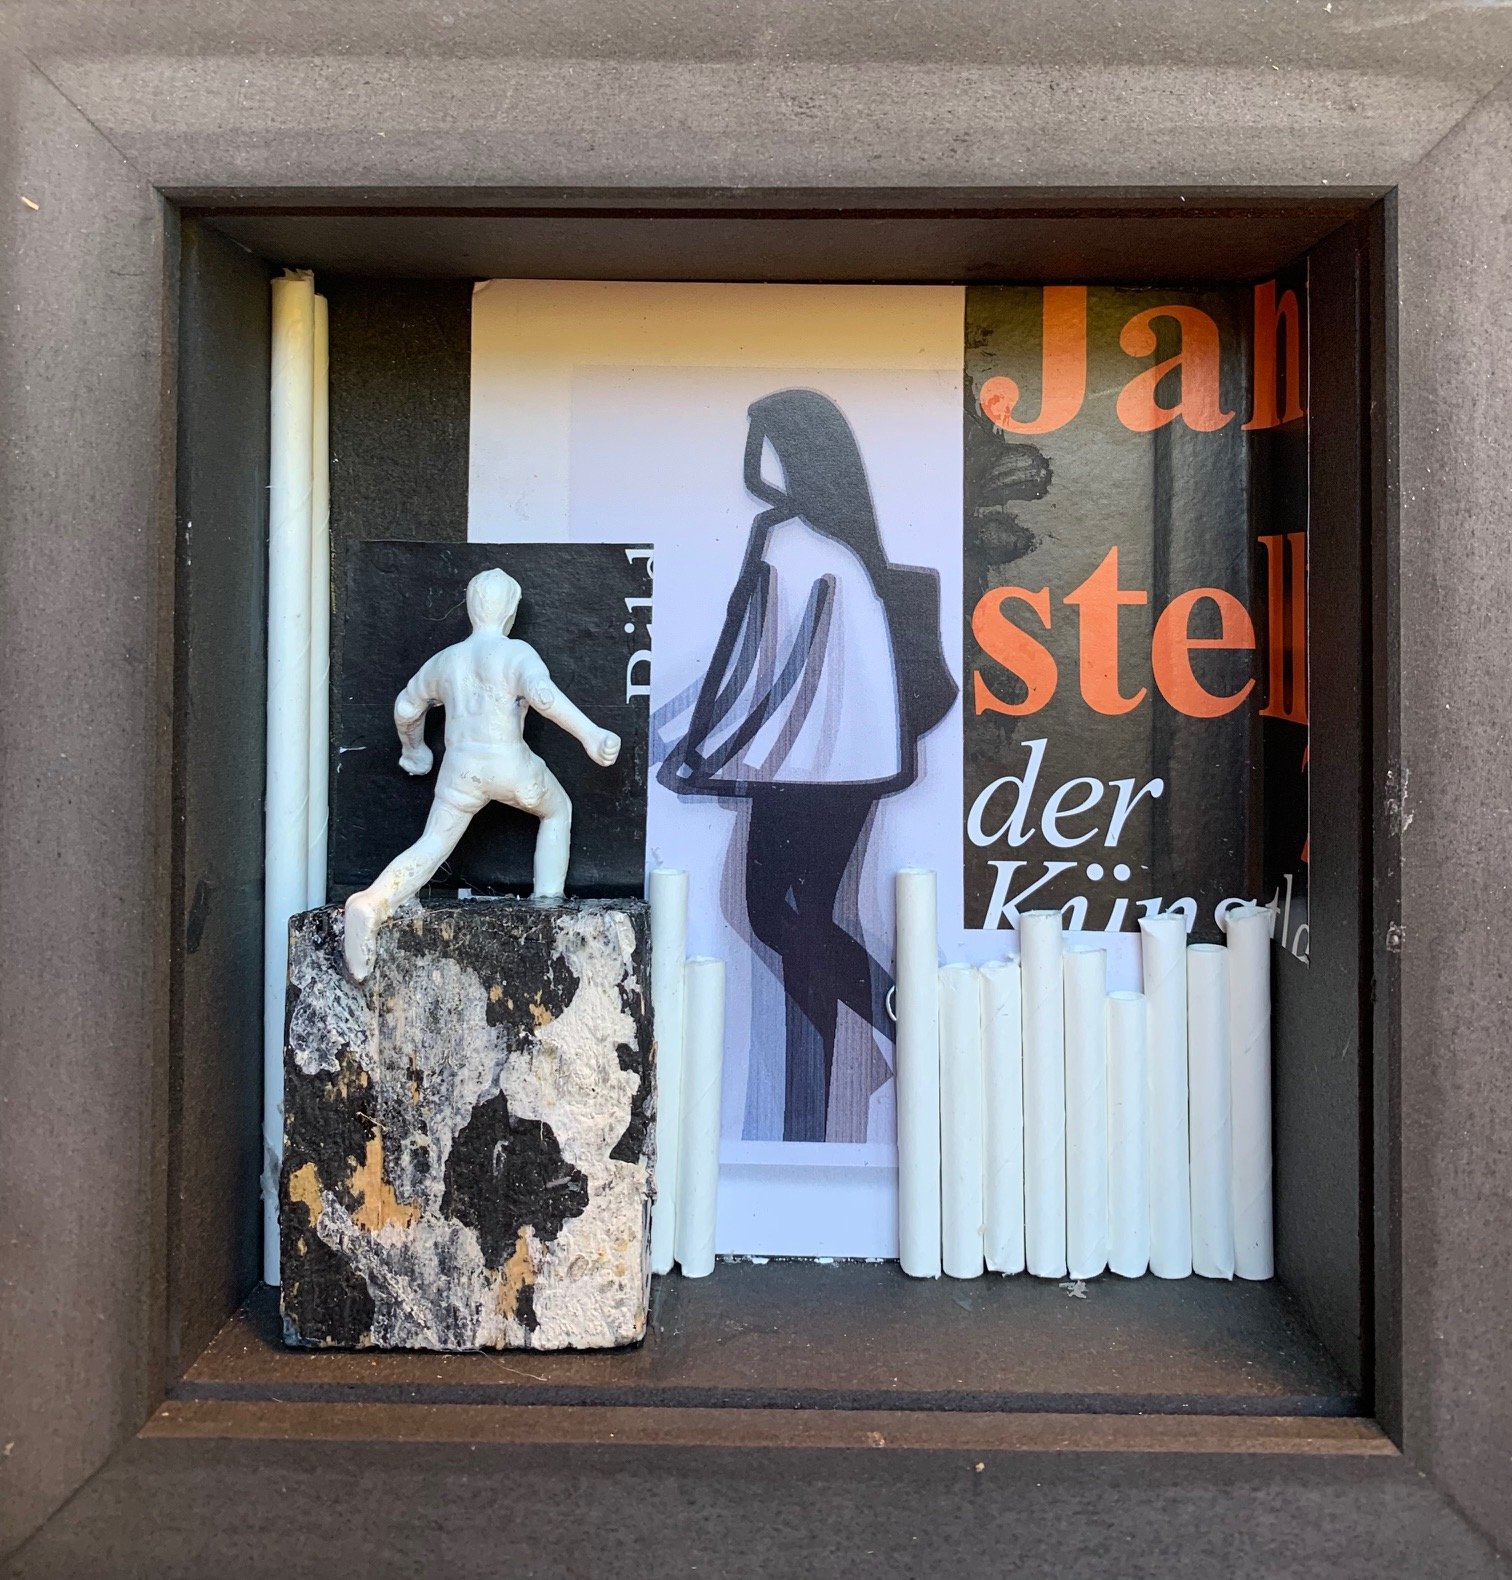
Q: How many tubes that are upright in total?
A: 13